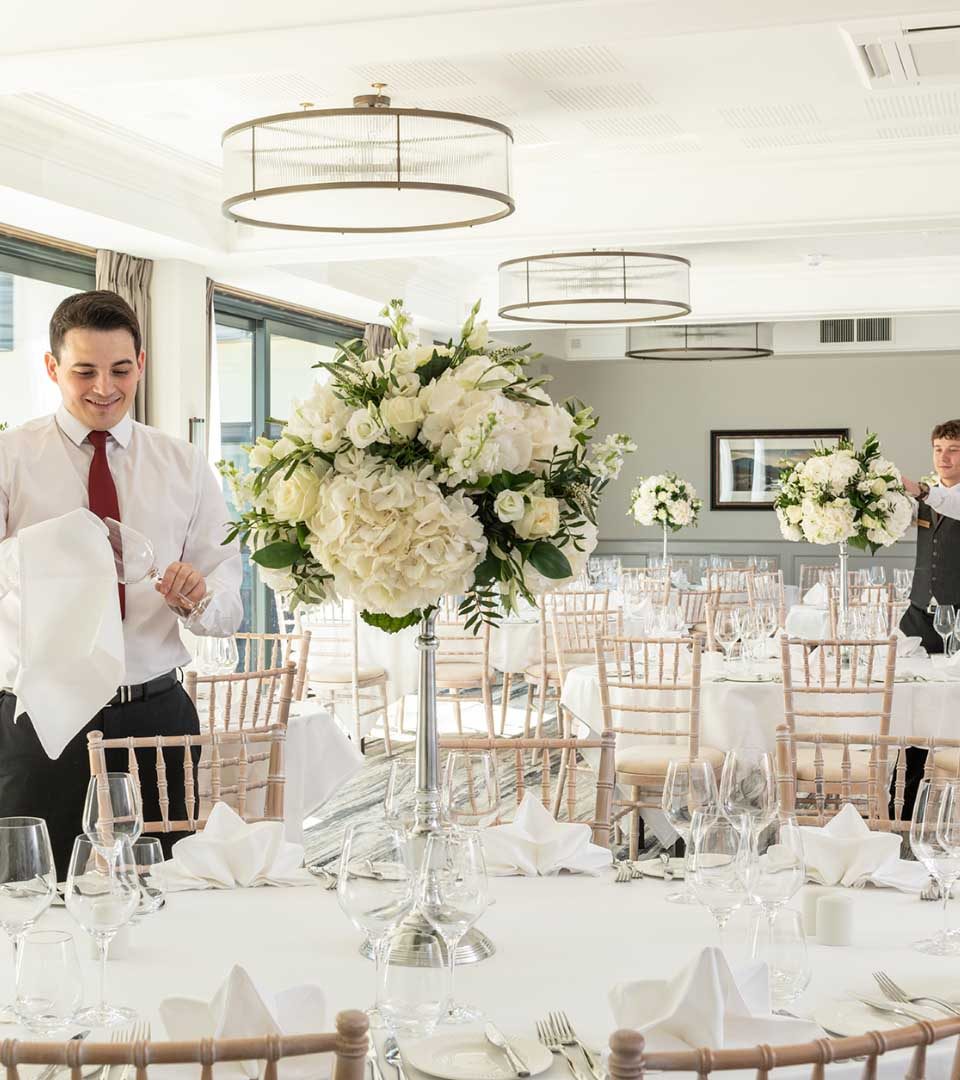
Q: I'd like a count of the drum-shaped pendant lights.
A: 3